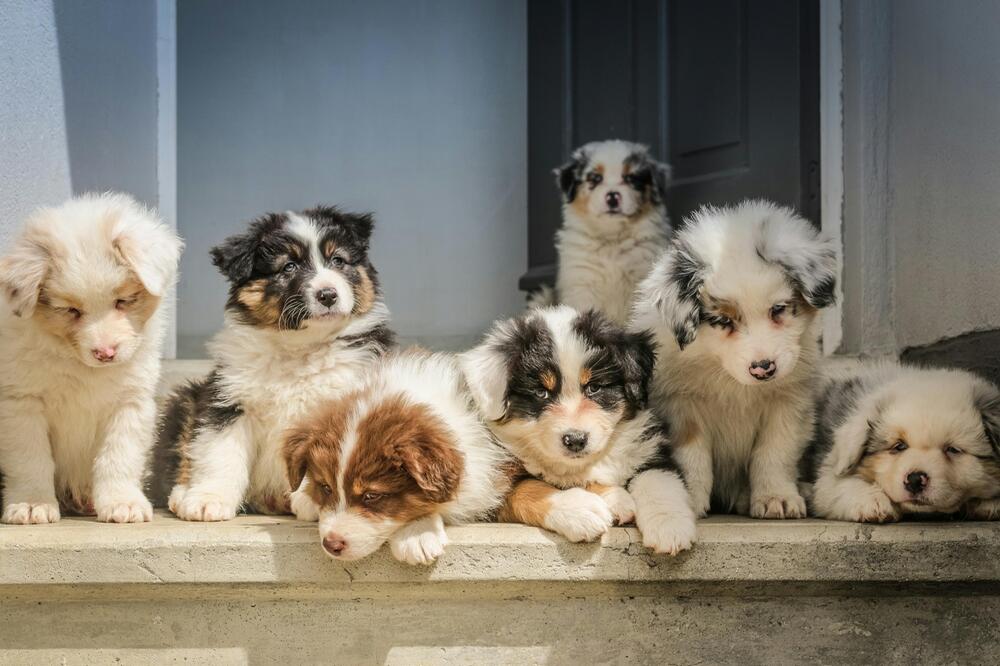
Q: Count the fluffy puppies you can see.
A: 7